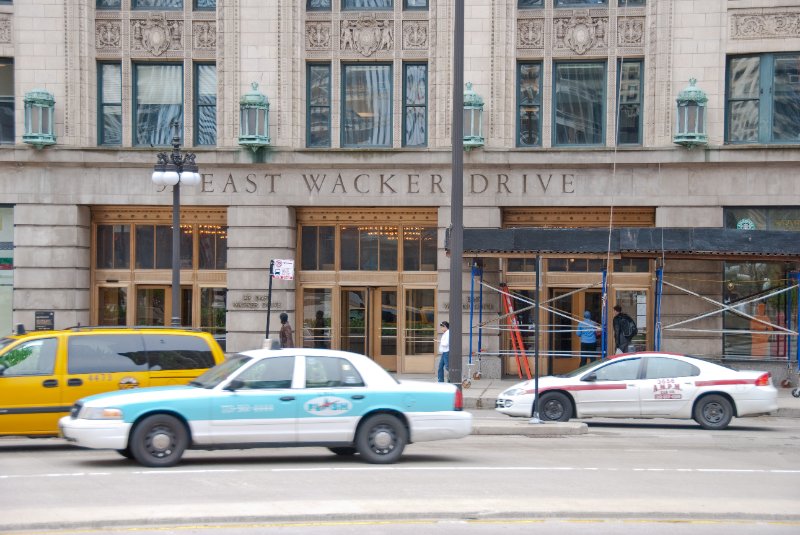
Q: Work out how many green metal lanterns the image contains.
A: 4